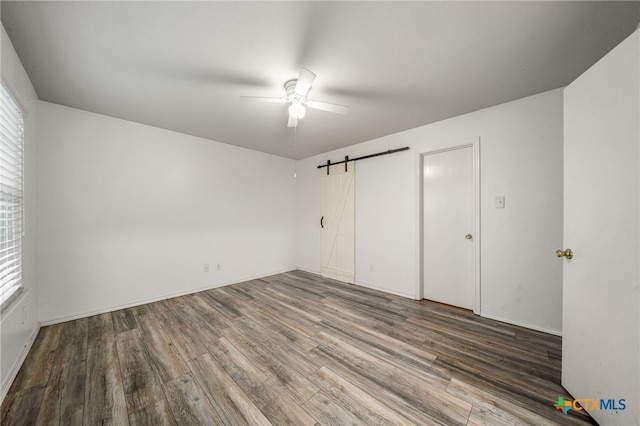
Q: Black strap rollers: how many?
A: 2